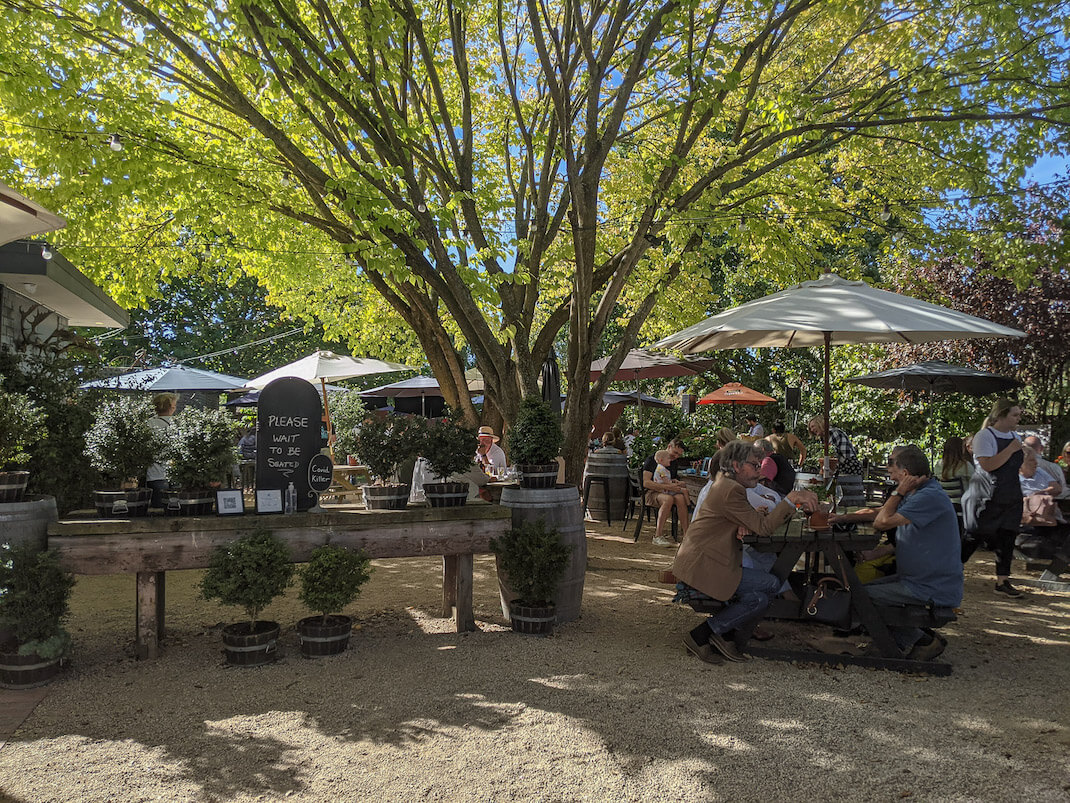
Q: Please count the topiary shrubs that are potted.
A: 10